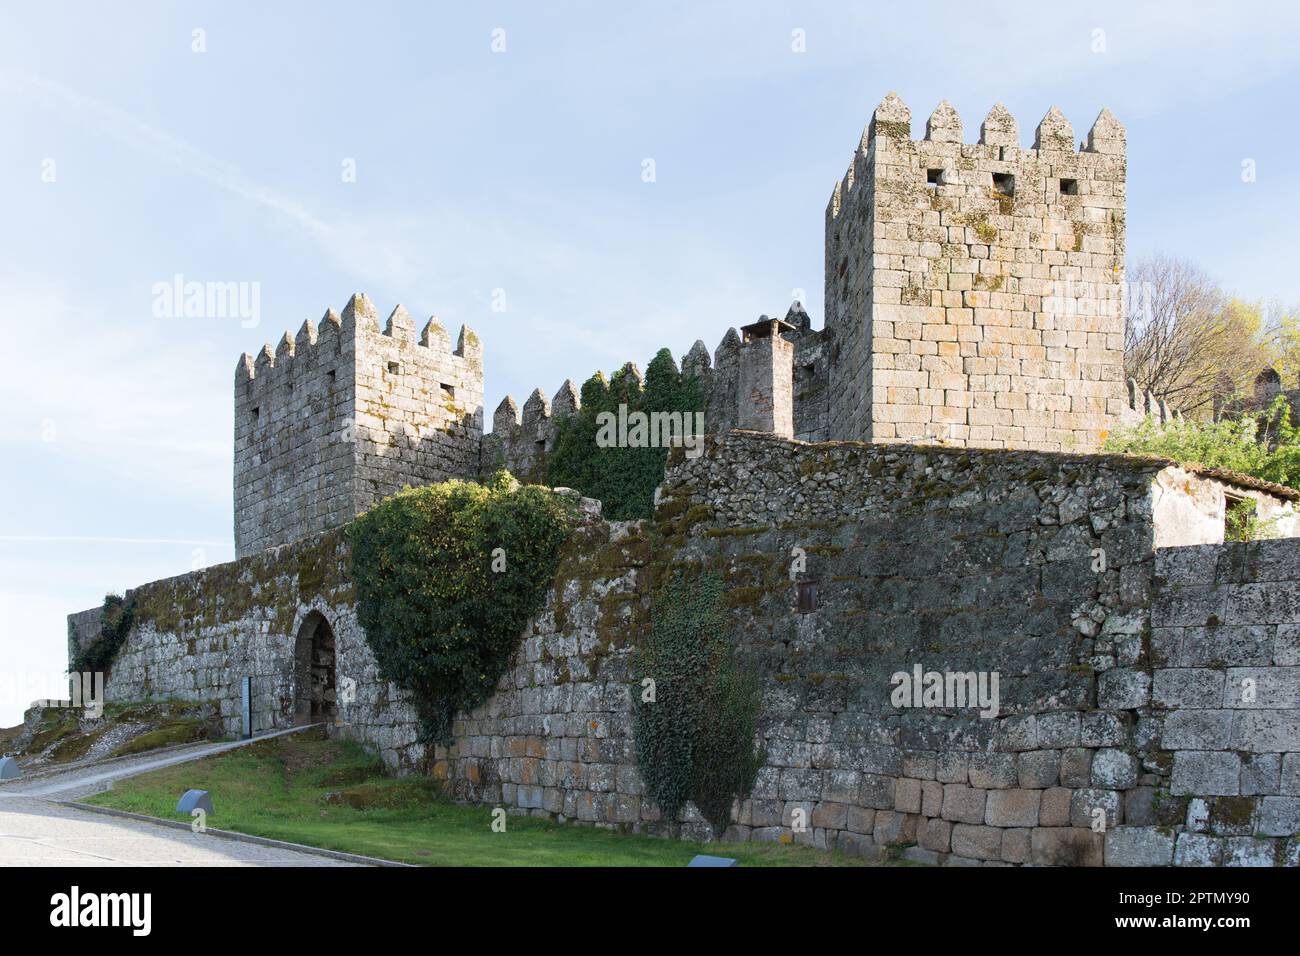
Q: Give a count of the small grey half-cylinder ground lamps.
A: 3